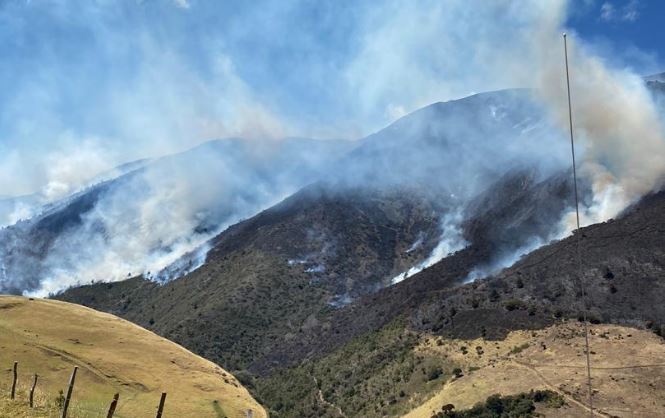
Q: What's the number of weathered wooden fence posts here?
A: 5